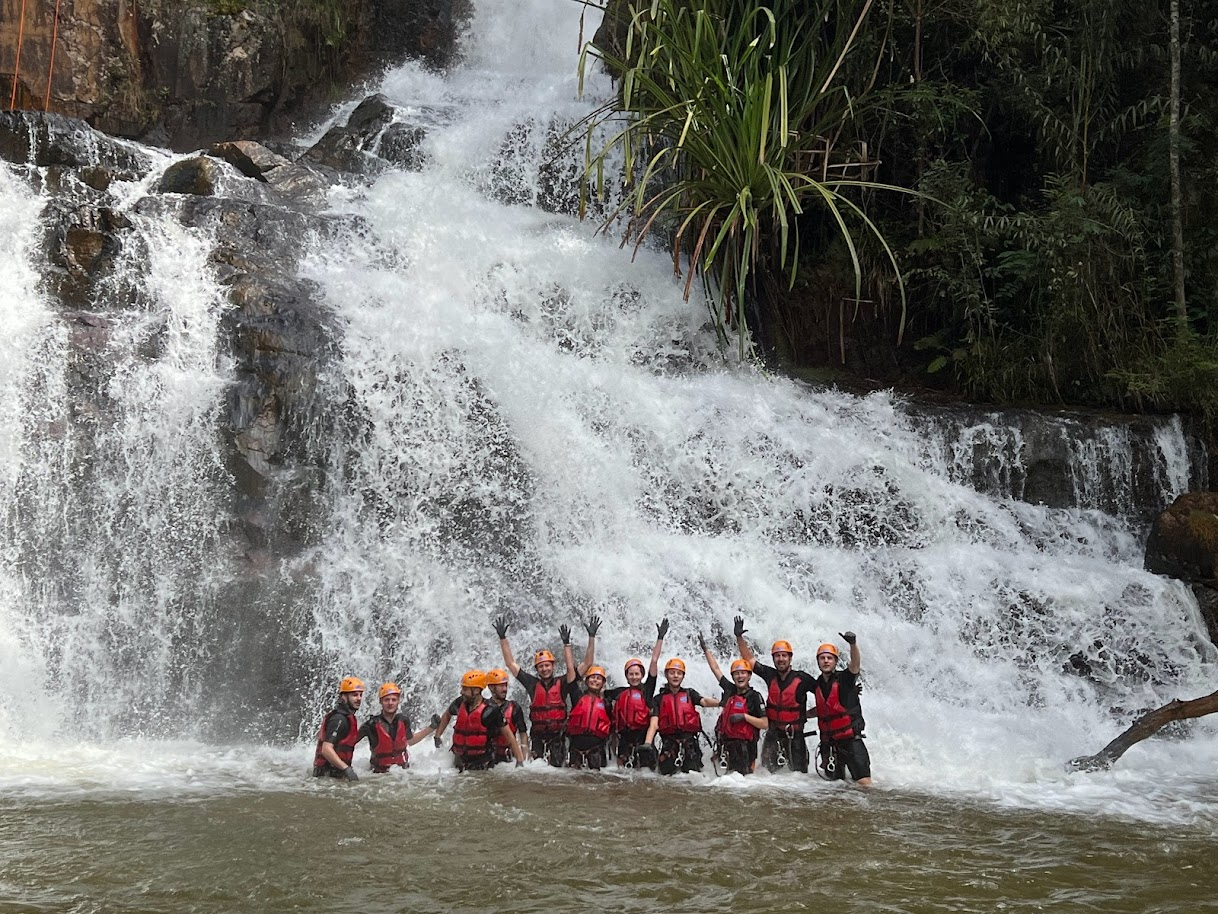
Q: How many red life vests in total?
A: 11